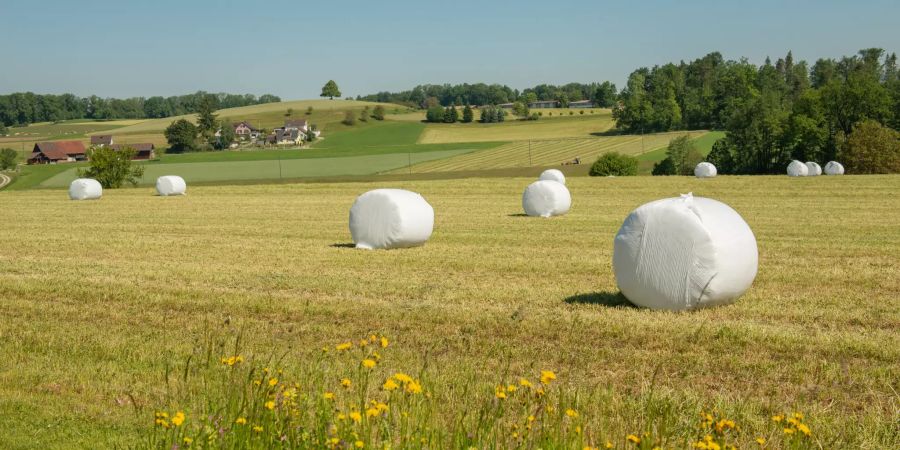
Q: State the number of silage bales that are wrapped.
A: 10